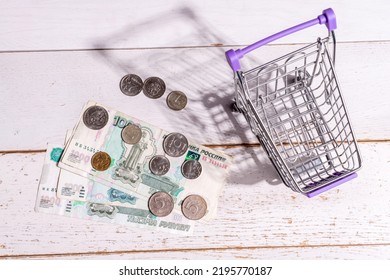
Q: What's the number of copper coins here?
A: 1